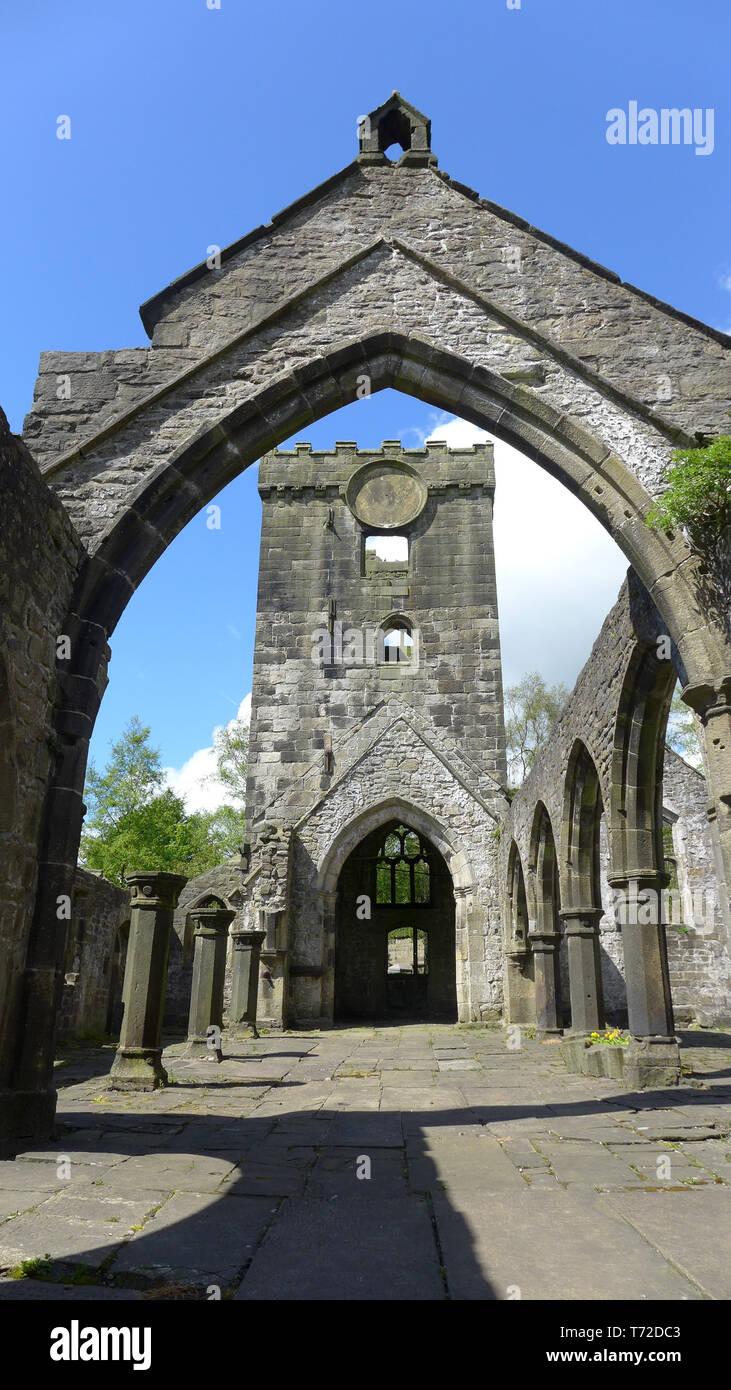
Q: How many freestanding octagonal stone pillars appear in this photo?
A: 3